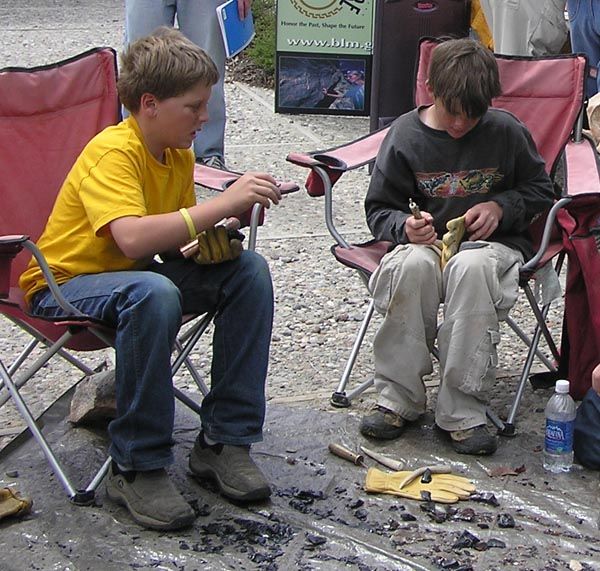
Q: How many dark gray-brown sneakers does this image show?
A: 4